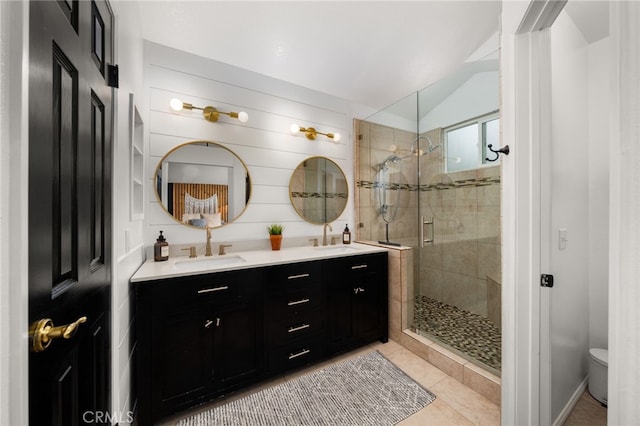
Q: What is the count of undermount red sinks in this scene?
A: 0